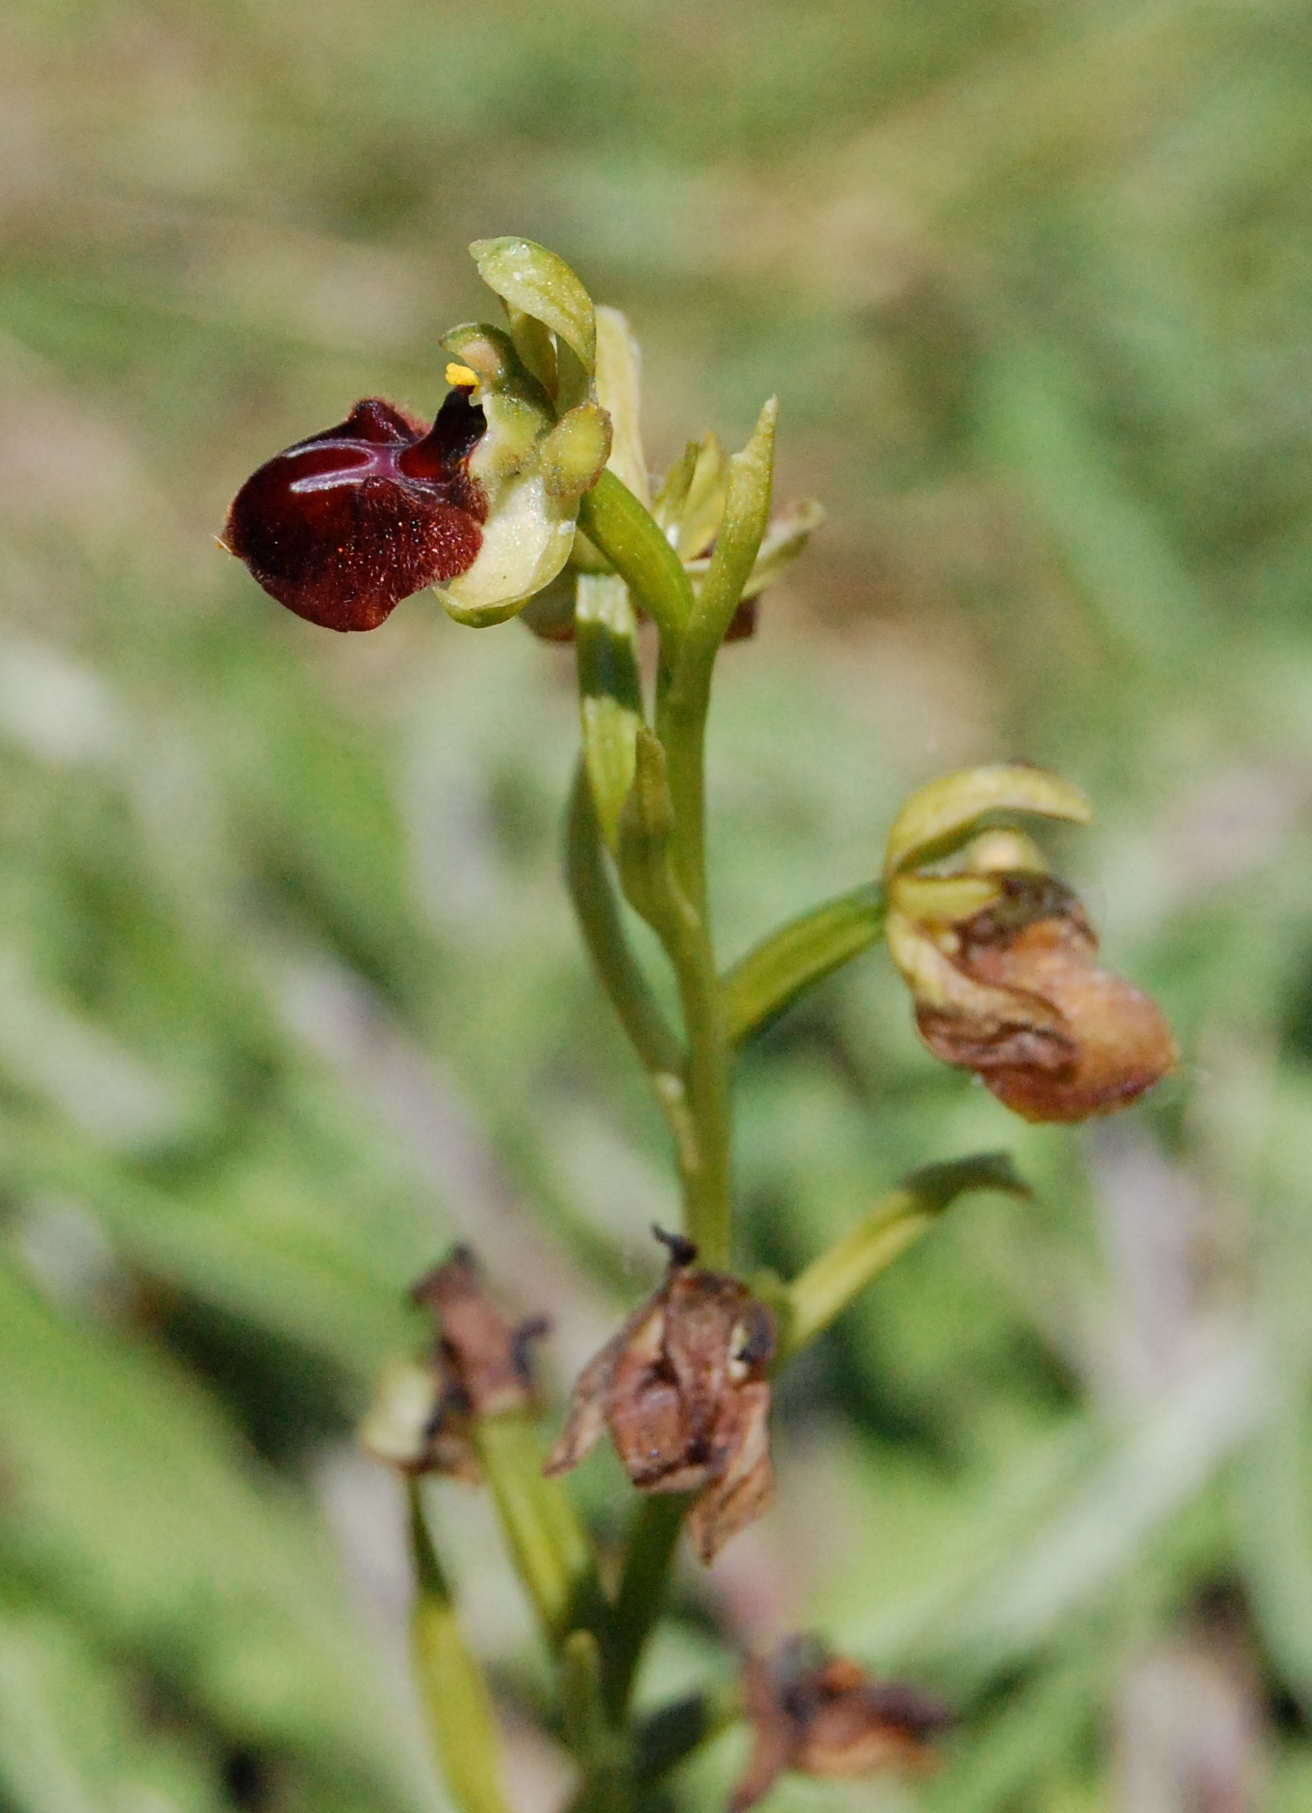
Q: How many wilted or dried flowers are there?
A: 4